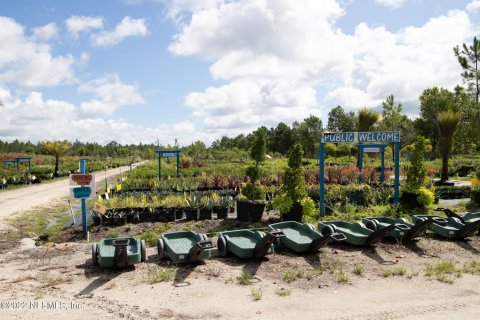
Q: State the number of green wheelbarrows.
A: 8